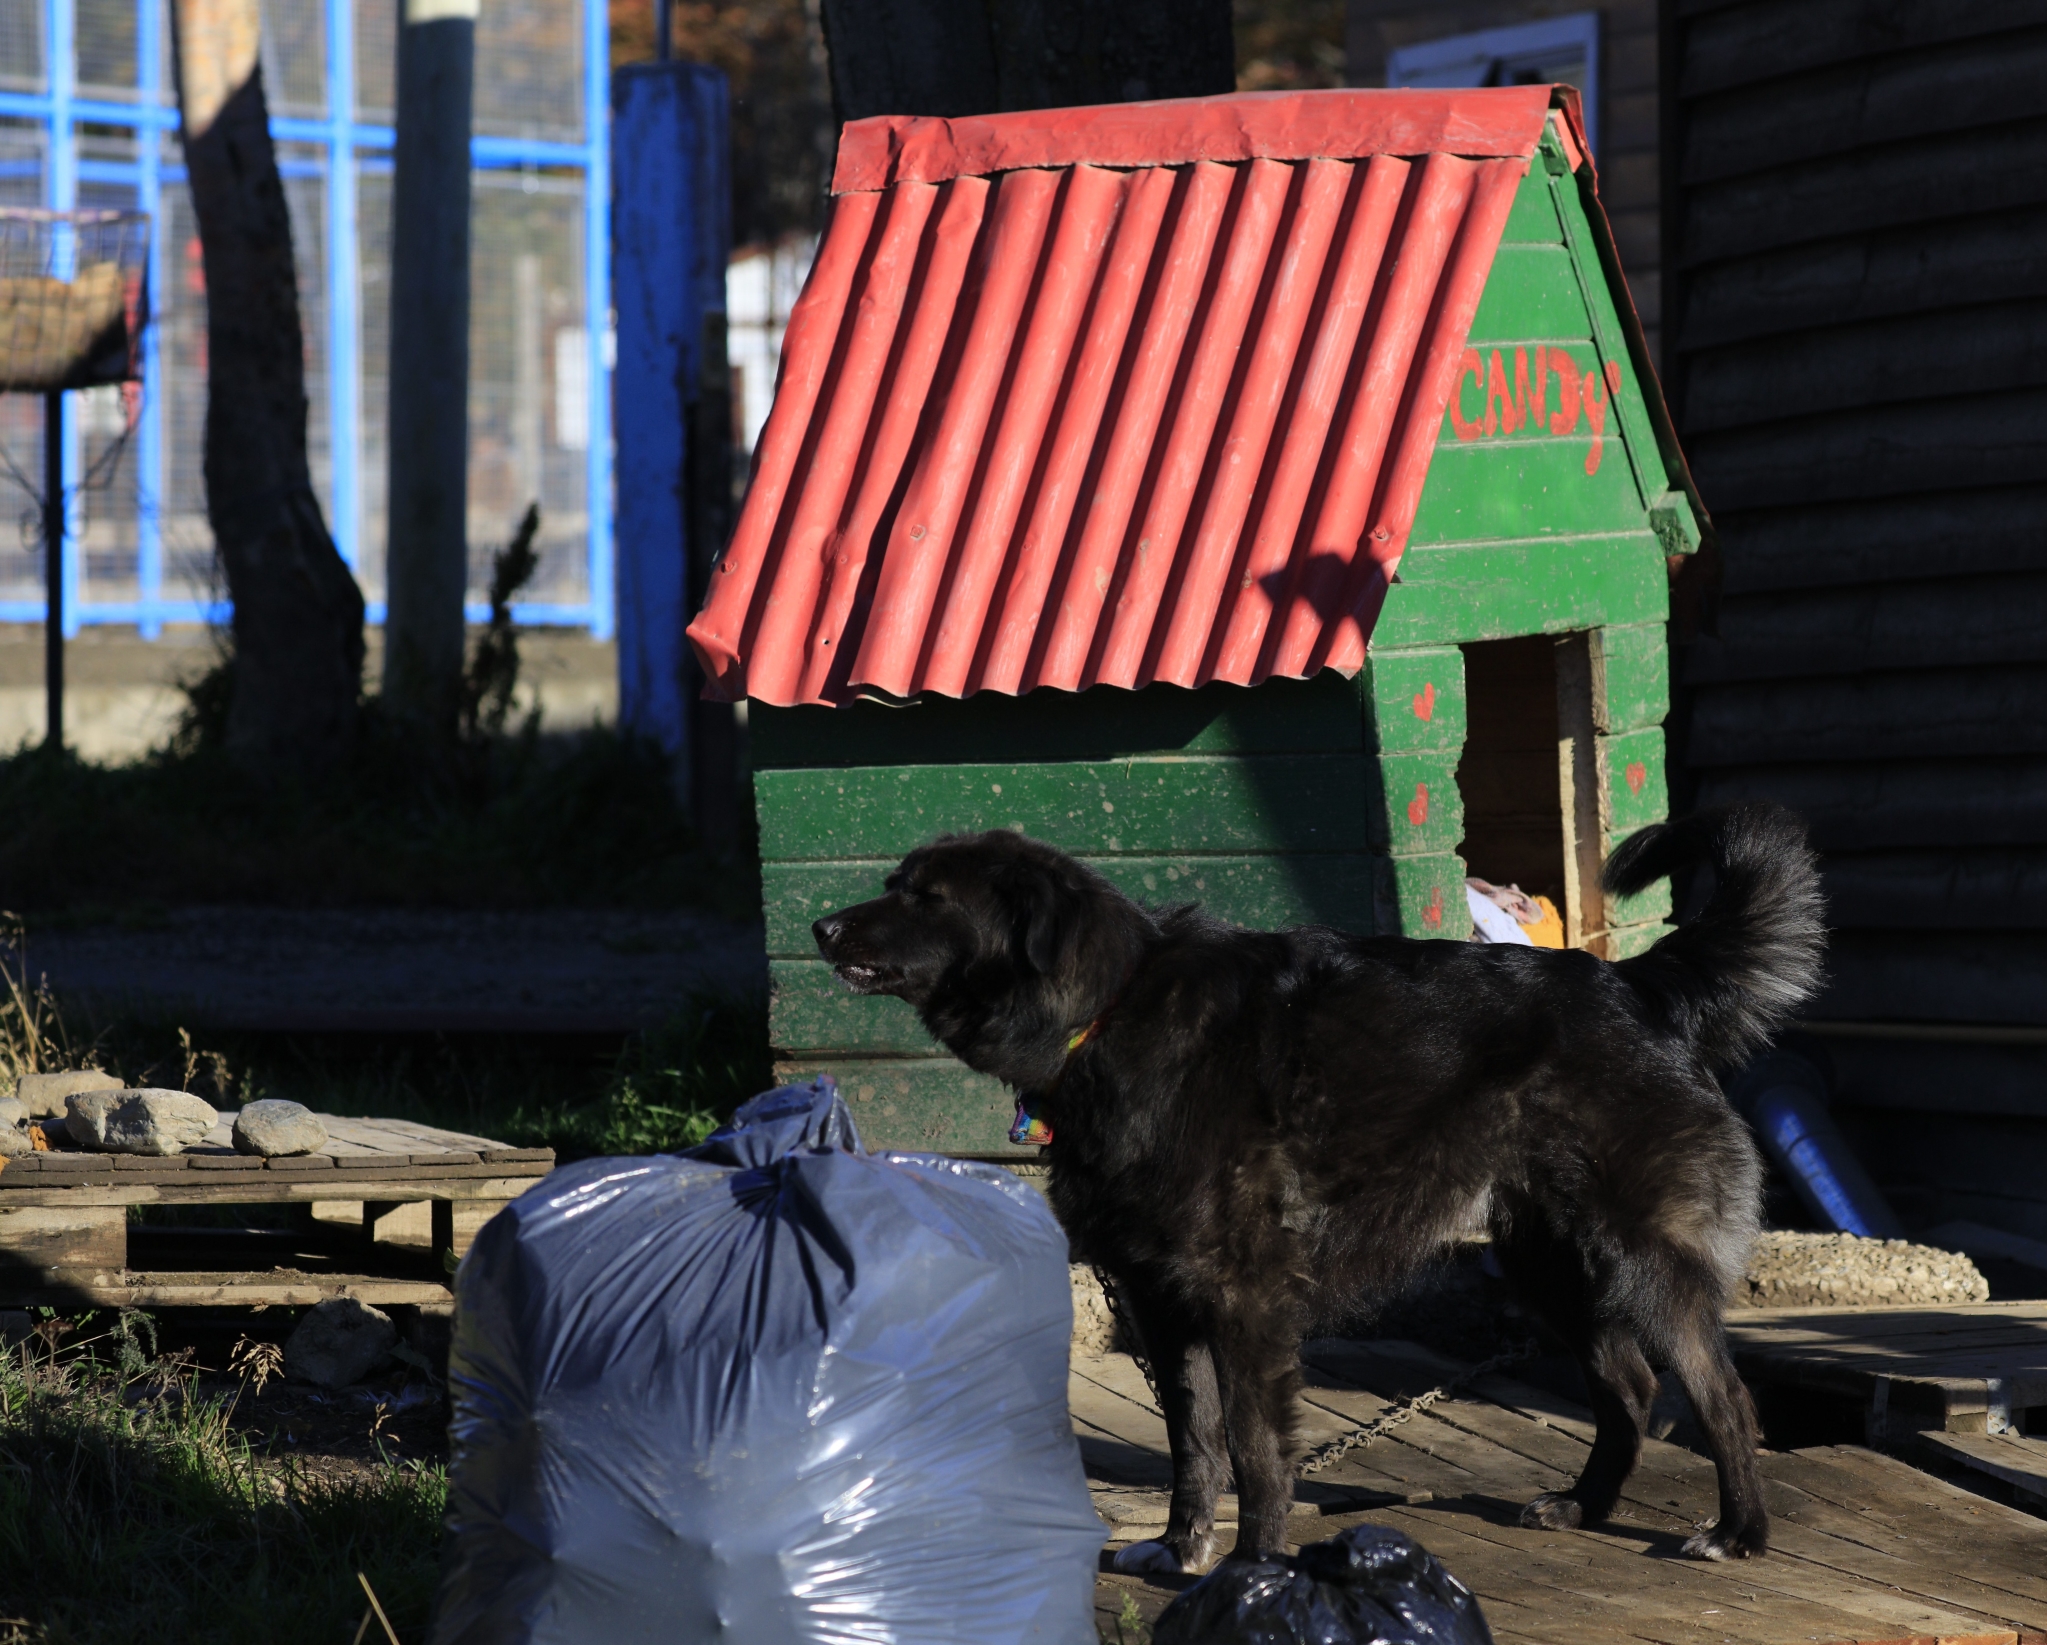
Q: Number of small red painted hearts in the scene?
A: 4